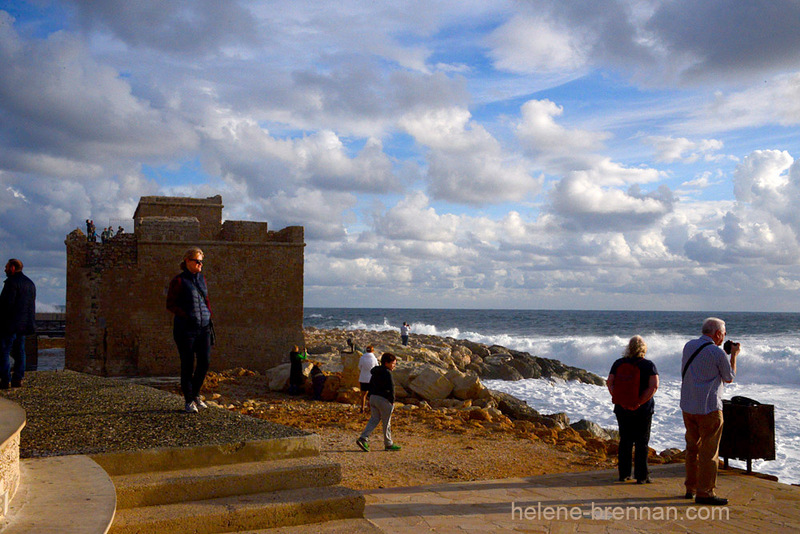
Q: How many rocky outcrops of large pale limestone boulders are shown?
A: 1